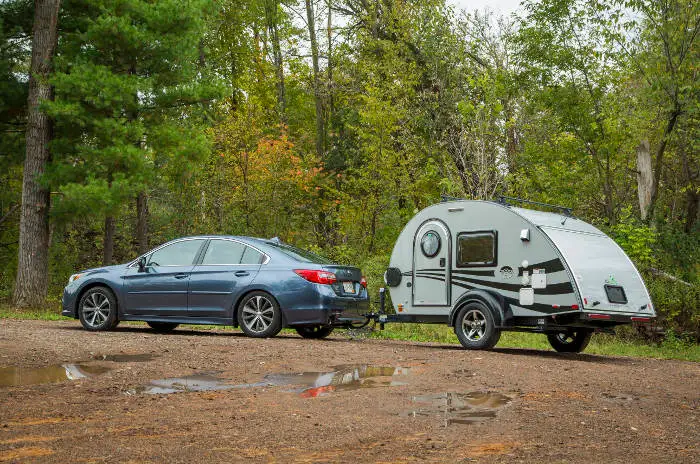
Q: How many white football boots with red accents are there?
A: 0